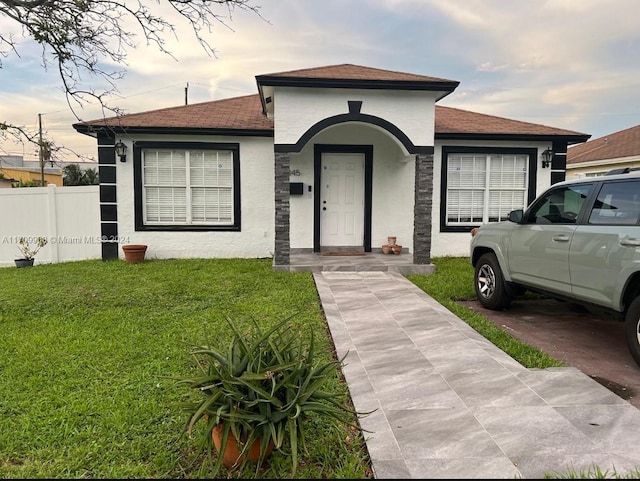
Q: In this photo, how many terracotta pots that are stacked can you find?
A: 3